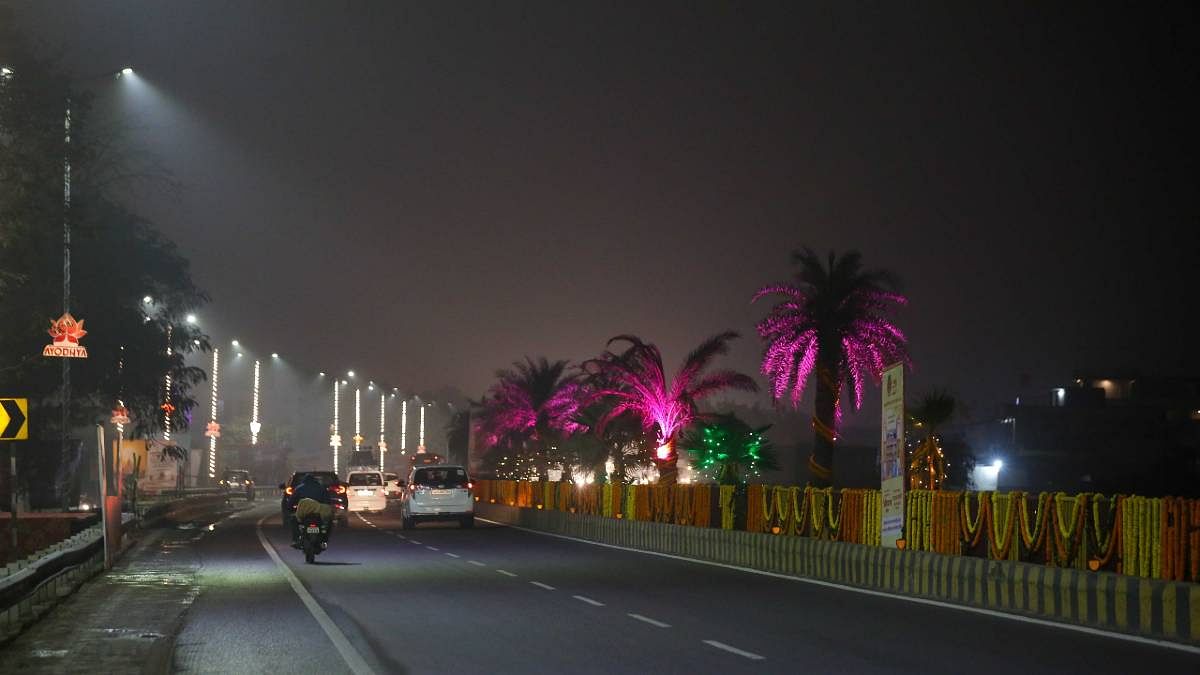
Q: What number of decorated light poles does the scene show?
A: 10